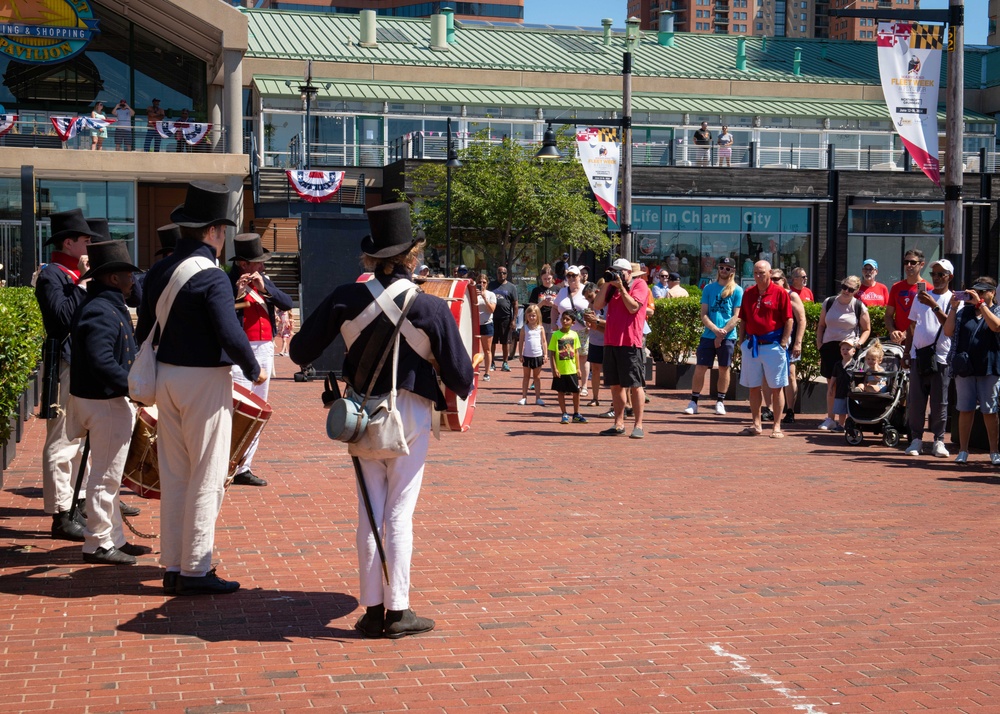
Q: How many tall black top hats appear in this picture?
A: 7